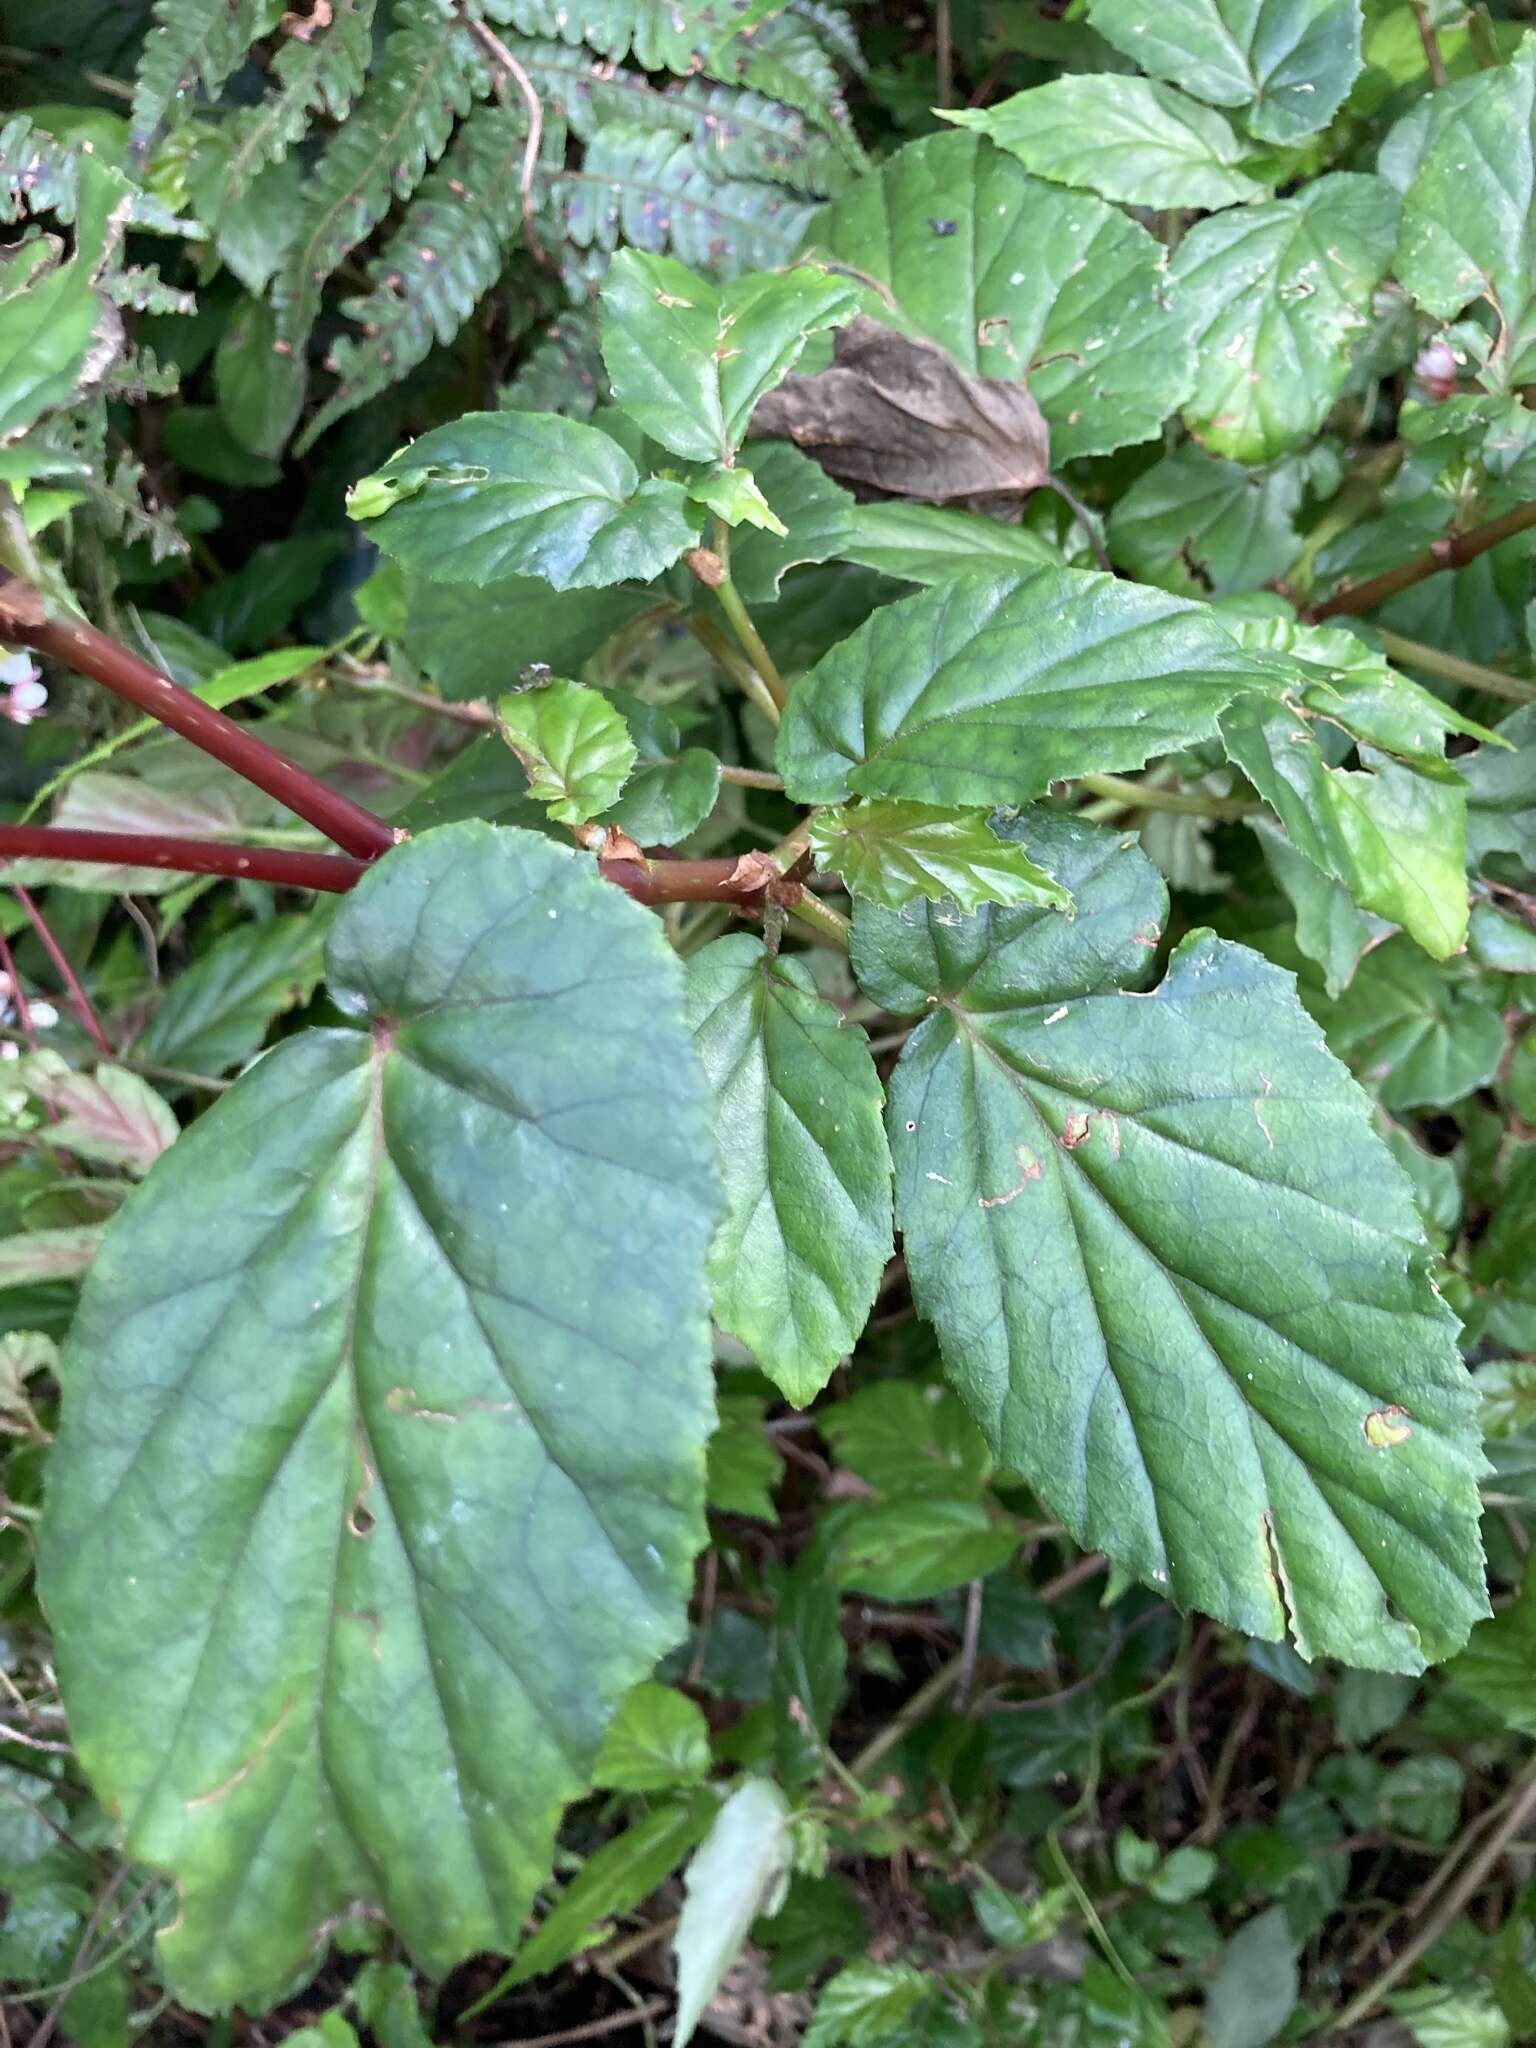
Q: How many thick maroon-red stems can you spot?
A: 2